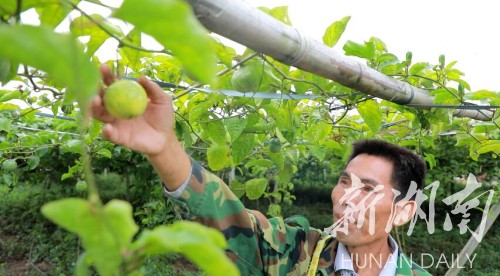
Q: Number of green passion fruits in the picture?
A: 5